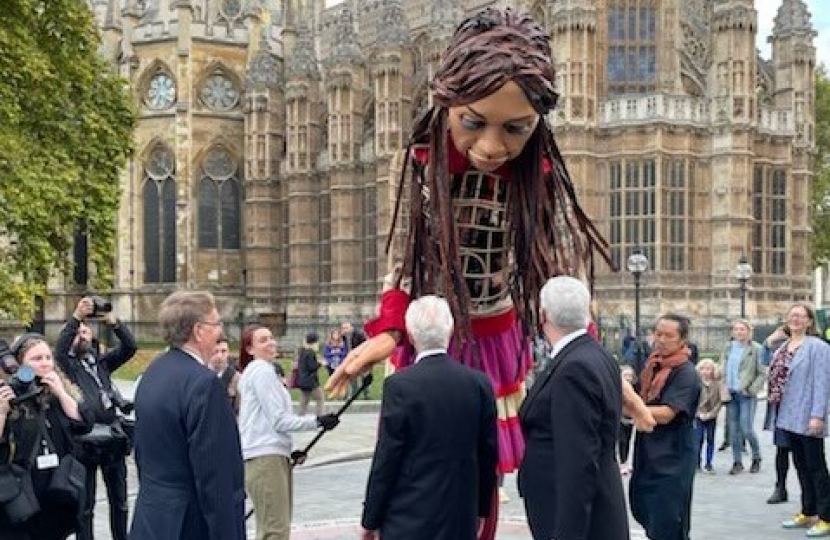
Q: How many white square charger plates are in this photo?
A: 0